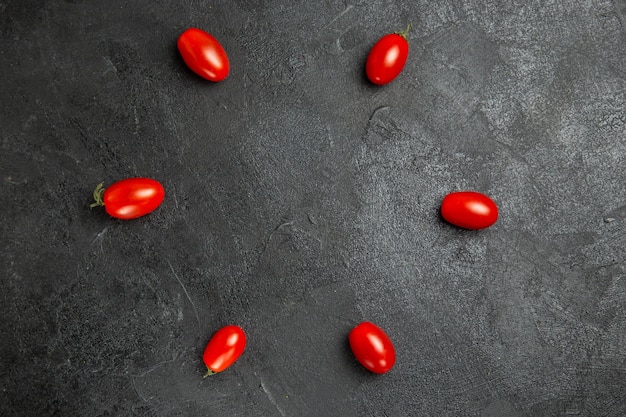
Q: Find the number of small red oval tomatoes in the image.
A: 6